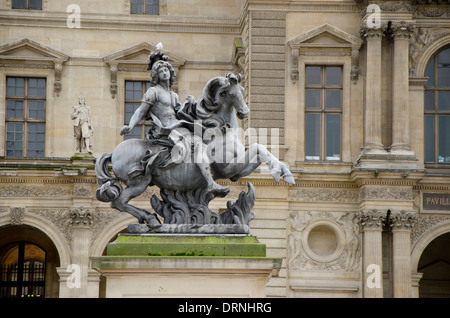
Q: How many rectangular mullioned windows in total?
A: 5